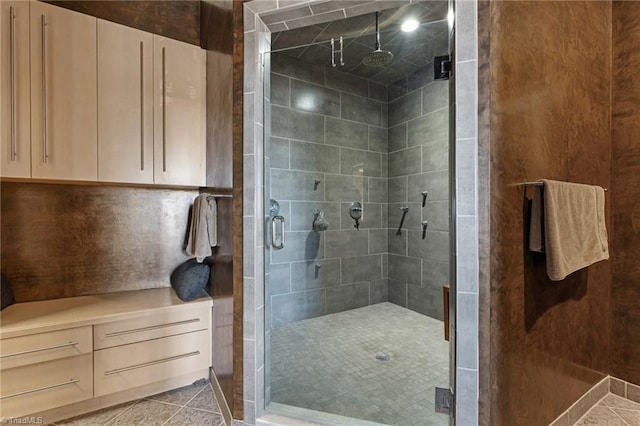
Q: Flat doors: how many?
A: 4